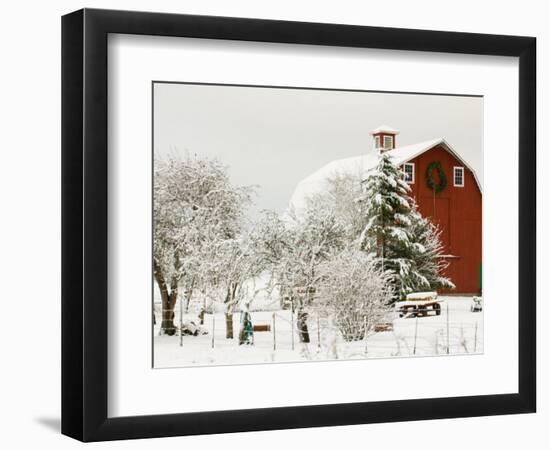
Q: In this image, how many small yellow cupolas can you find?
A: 0